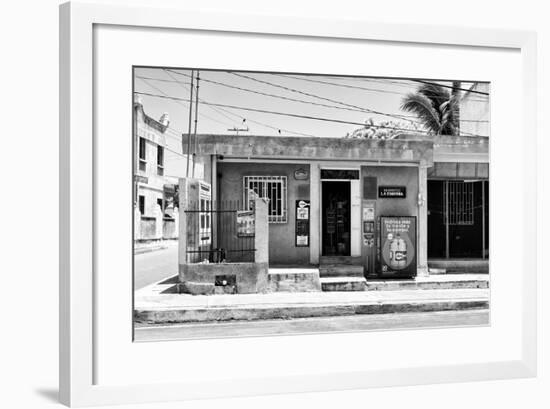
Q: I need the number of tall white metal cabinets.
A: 1